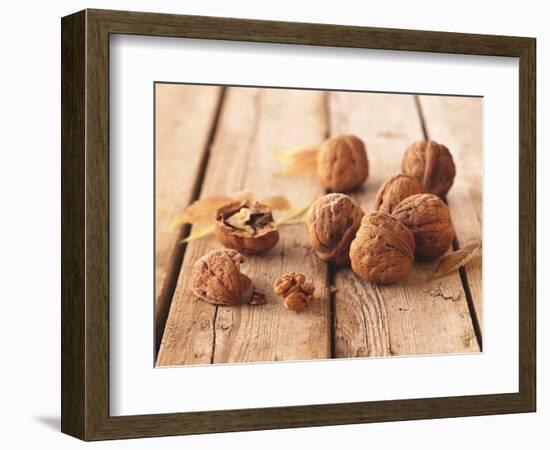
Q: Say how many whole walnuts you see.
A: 6